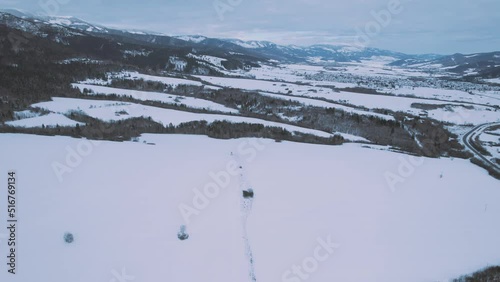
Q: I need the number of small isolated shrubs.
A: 3